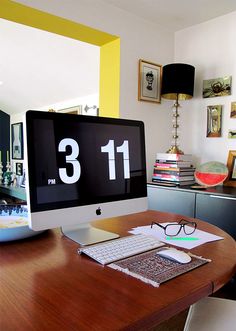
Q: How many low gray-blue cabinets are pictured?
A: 2